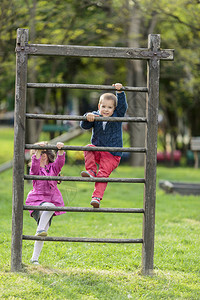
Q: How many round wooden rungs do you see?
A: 6